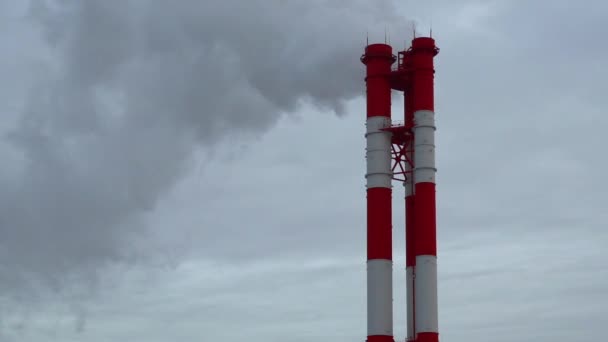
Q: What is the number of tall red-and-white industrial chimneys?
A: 3